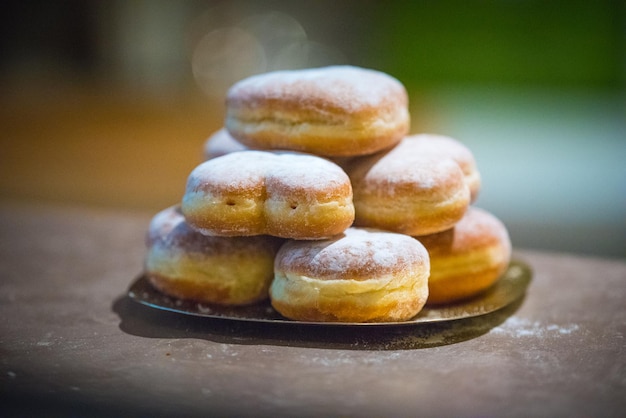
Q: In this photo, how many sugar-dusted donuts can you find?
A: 7